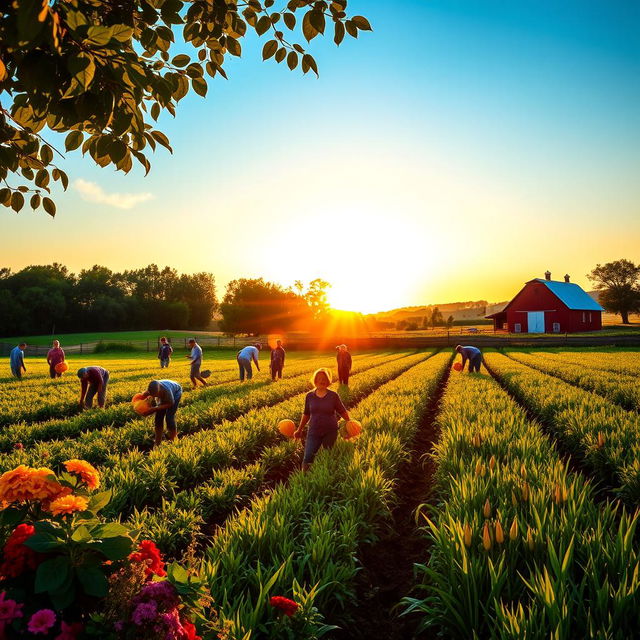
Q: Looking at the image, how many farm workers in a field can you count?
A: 11